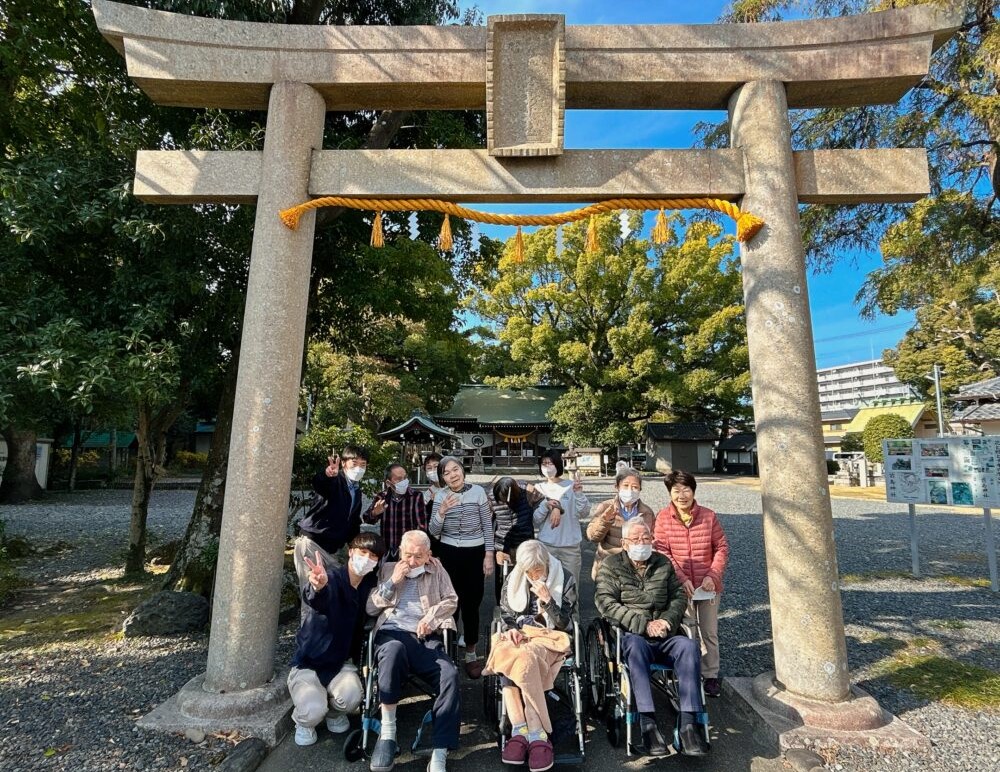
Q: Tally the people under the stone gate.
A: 12